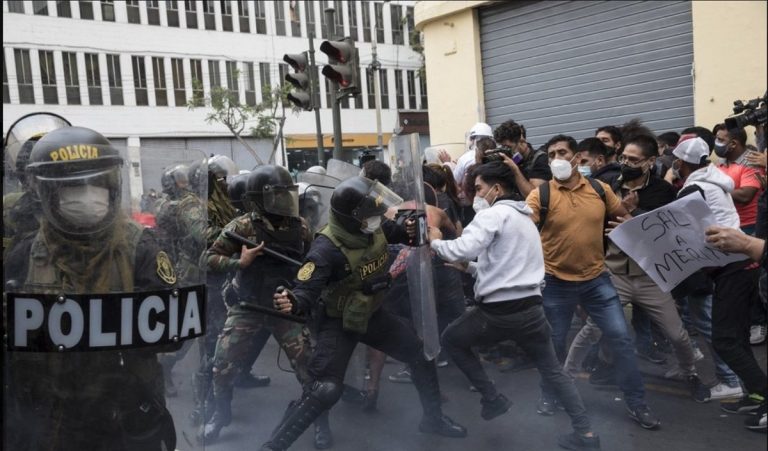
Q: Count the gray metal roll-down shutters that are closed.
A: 1